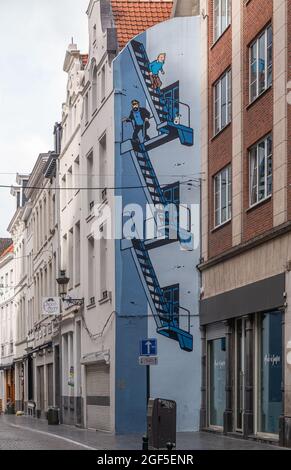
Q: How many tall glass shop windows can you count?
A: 2